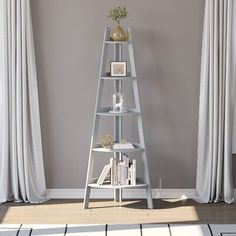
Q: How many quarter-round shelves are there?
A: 5